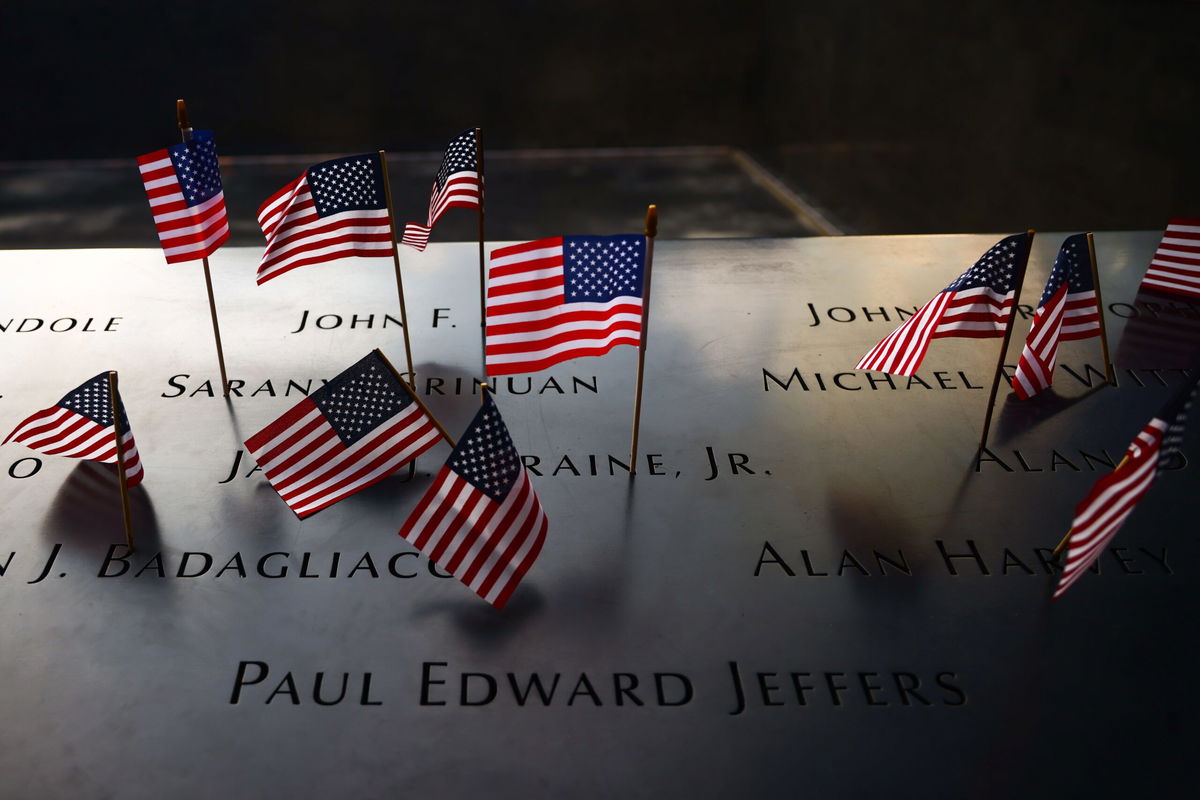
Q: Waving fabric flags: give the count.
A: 11